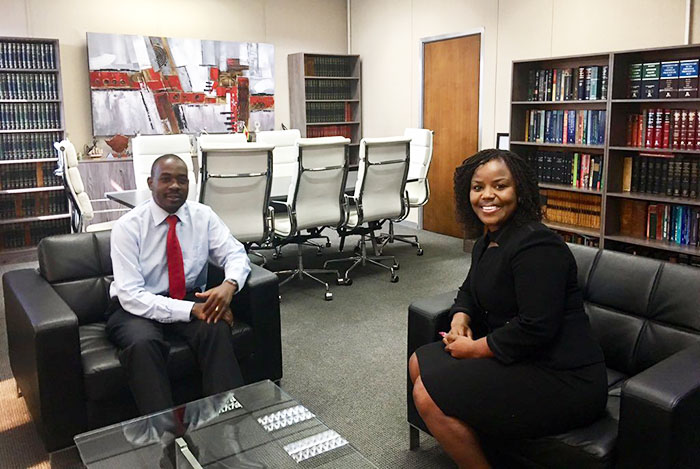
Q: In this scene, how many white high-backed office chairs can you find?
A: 8